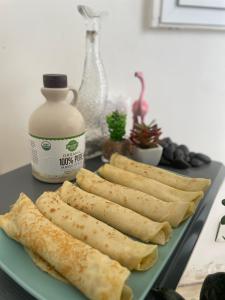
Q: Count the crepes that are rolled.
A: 6